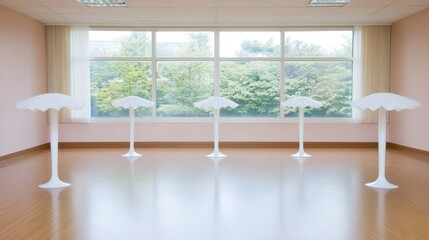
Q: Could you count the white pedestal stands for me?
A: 5